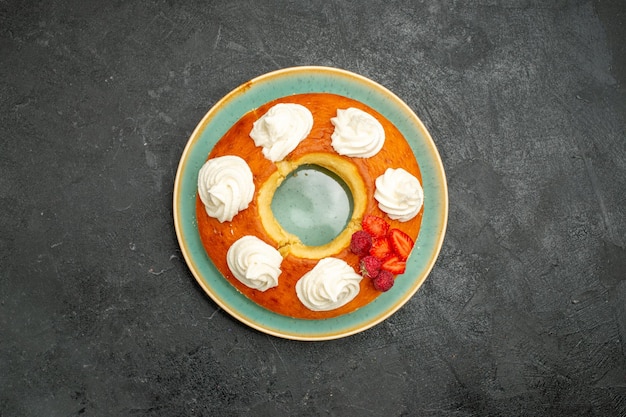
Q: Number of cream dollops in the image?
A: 6